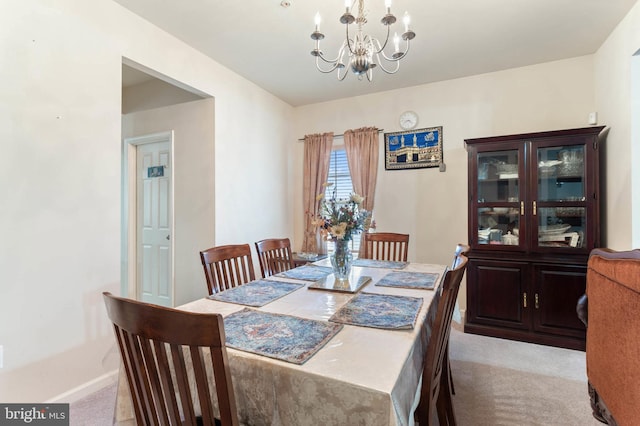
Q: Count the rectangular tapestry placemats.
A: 6